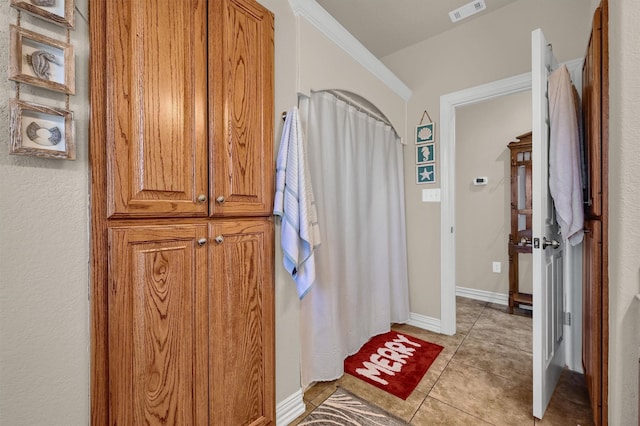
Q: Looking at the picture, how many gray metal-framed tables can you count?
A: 0